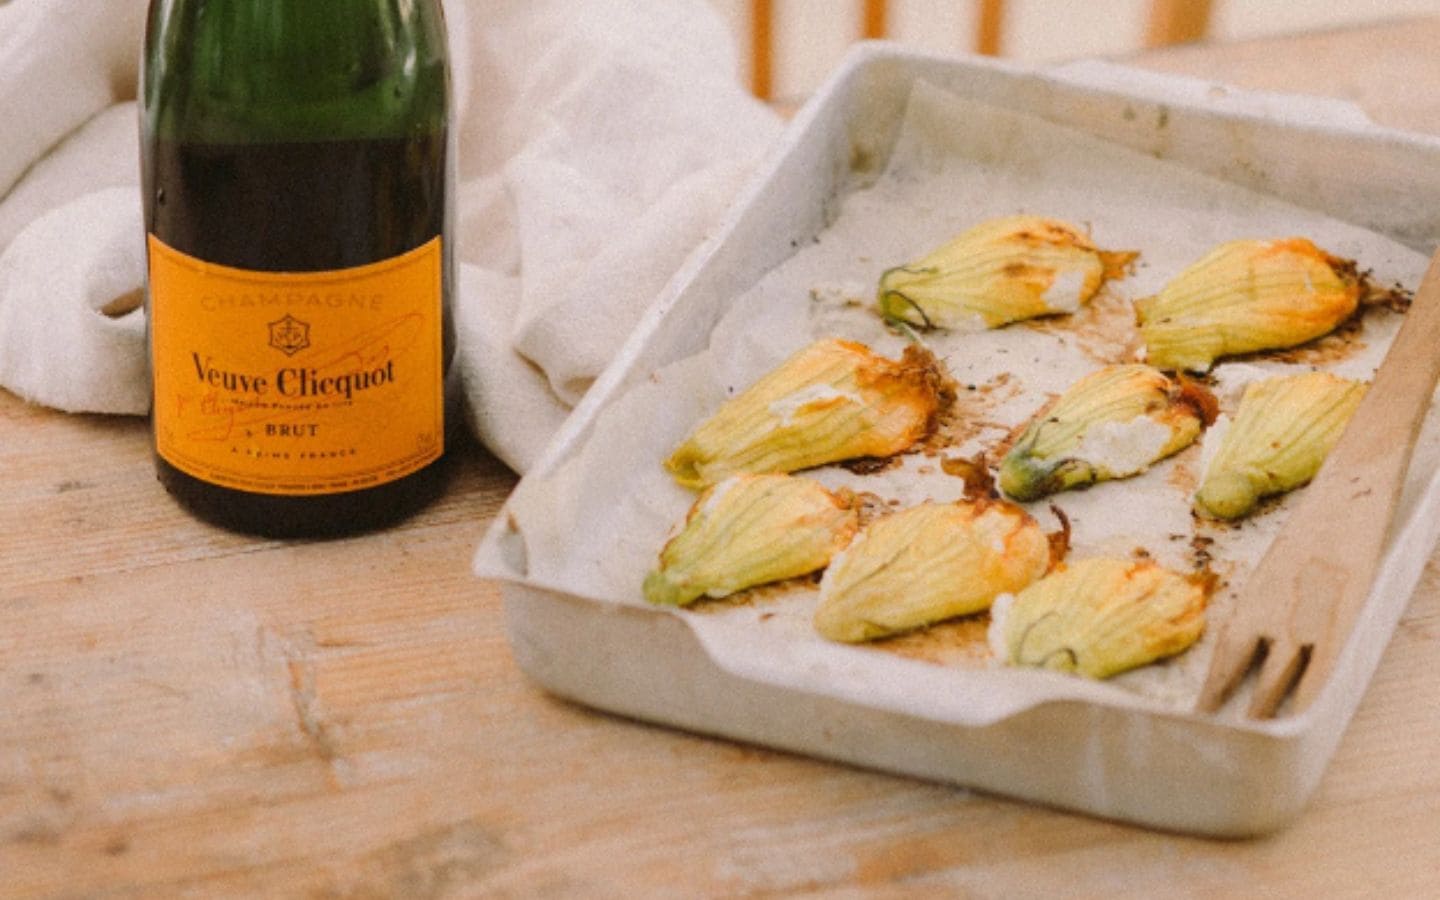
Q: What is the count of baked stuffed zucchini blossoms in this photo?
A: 8